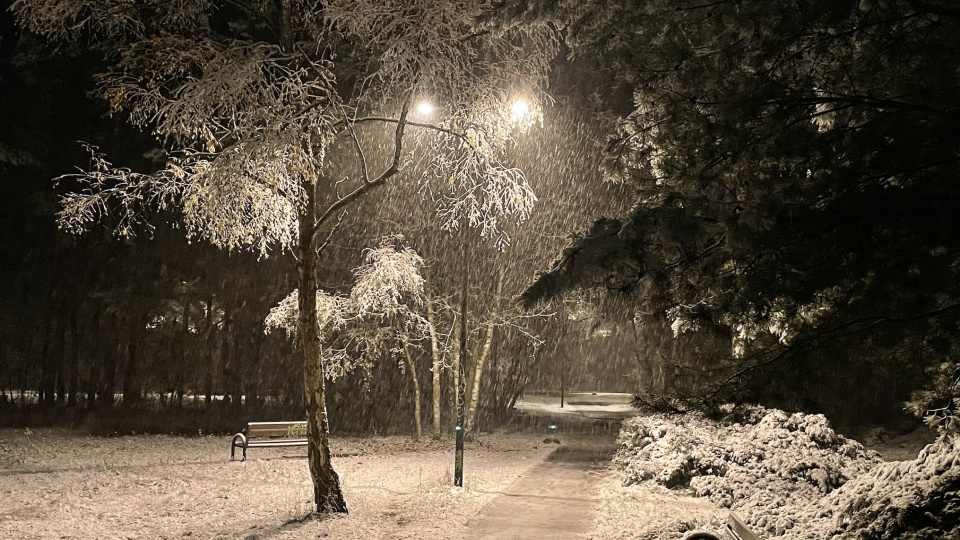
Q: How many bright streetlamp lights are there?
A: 2